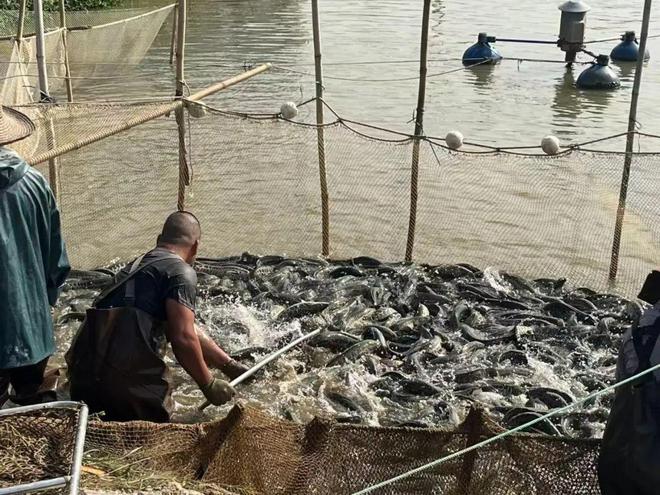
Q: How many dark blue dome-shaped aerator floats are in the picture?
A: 3